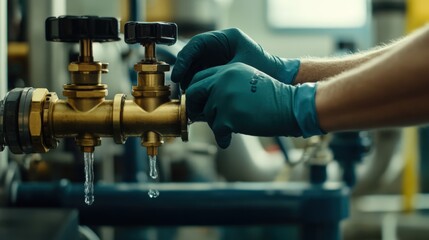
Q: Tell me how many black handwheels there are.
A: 2